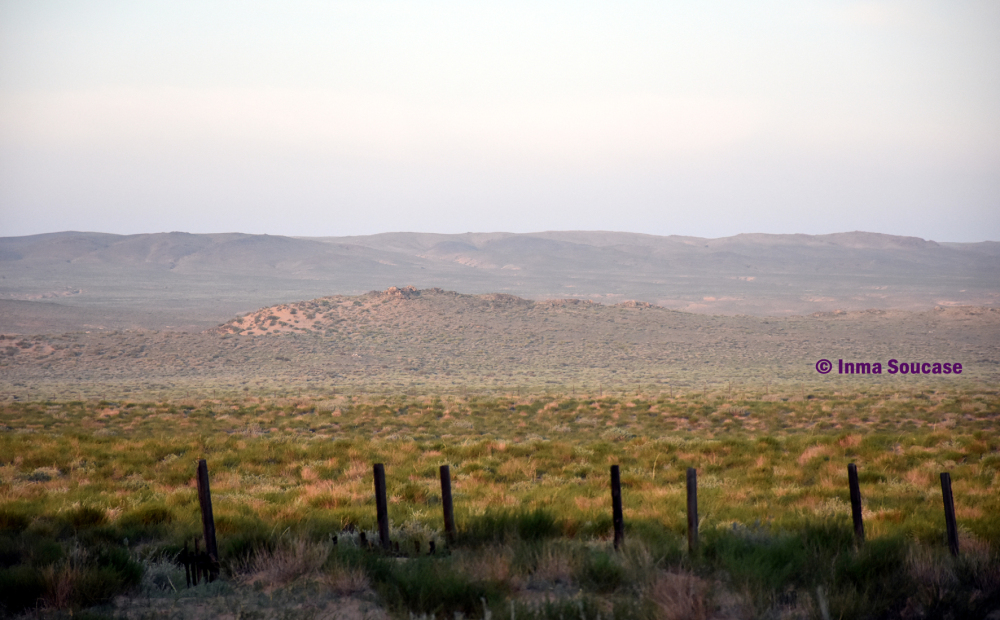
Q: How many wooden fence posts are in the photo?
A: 7